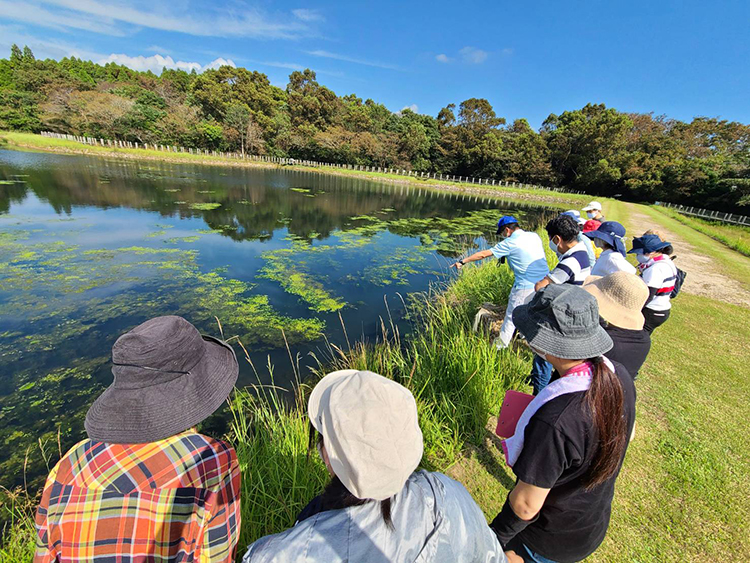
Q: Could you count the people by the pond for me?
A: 11